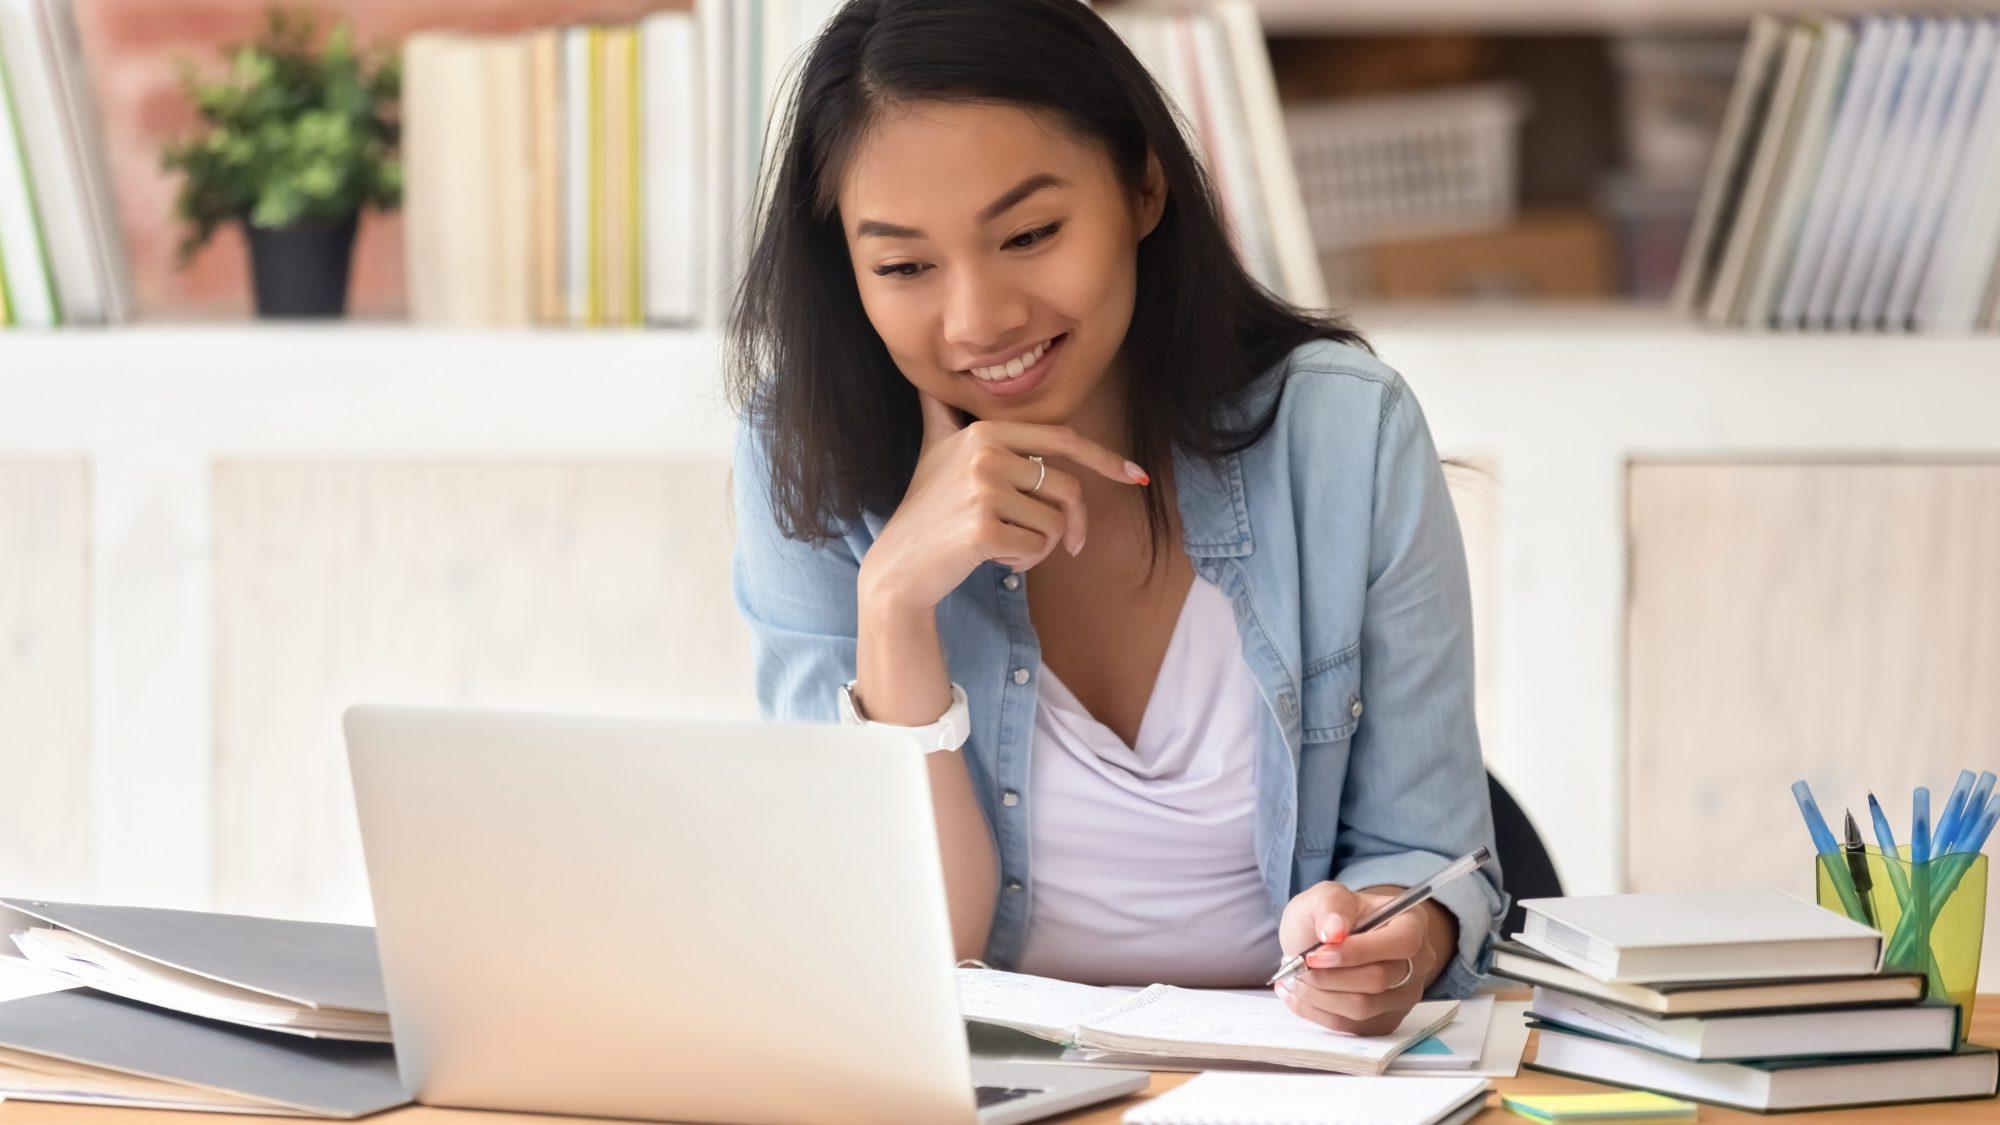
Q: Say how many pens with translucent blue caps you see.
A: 5